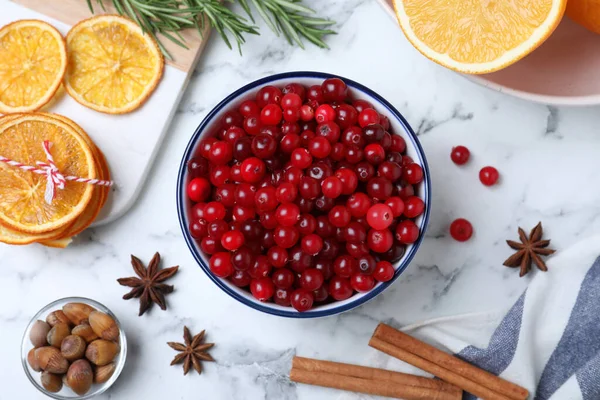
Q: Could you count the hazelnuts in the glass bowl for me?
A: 13